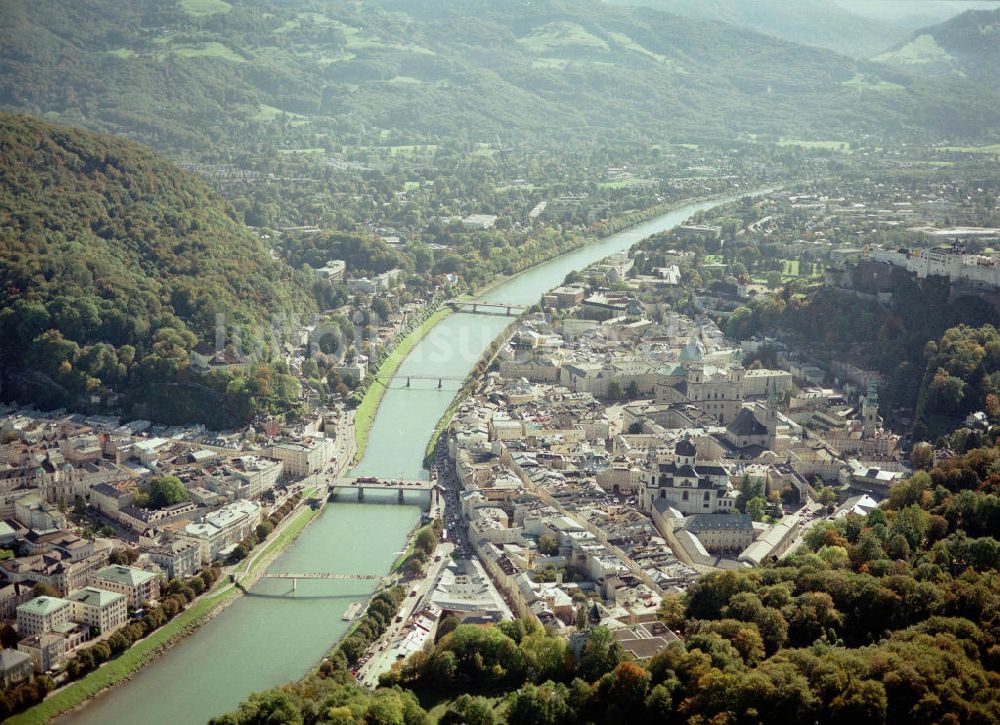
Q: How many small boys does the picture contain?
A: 0